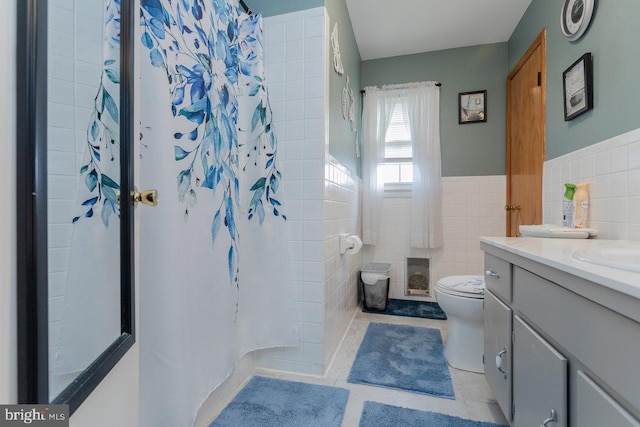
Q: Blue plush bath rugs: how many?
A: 4